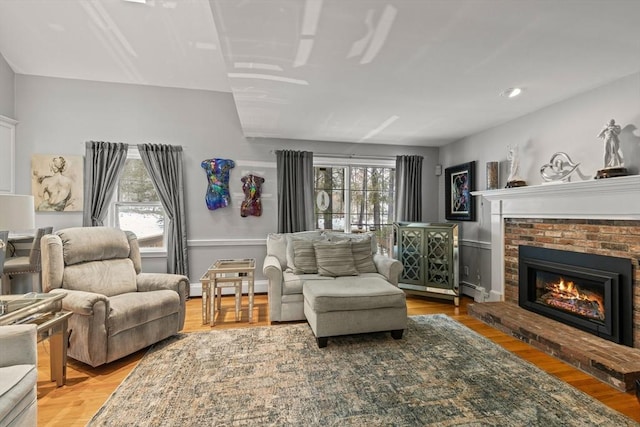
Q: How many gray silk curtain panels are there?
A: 4